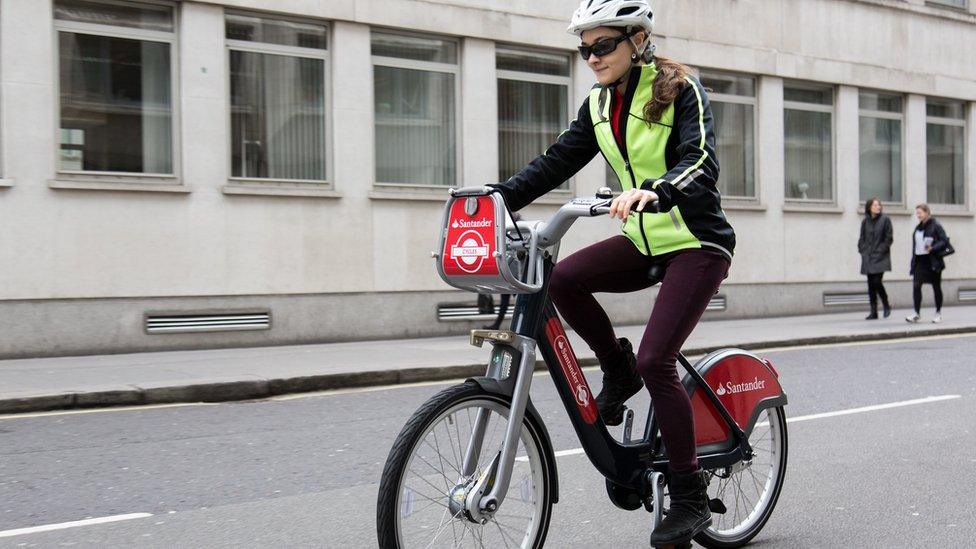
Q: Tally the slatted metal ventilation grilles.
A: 5